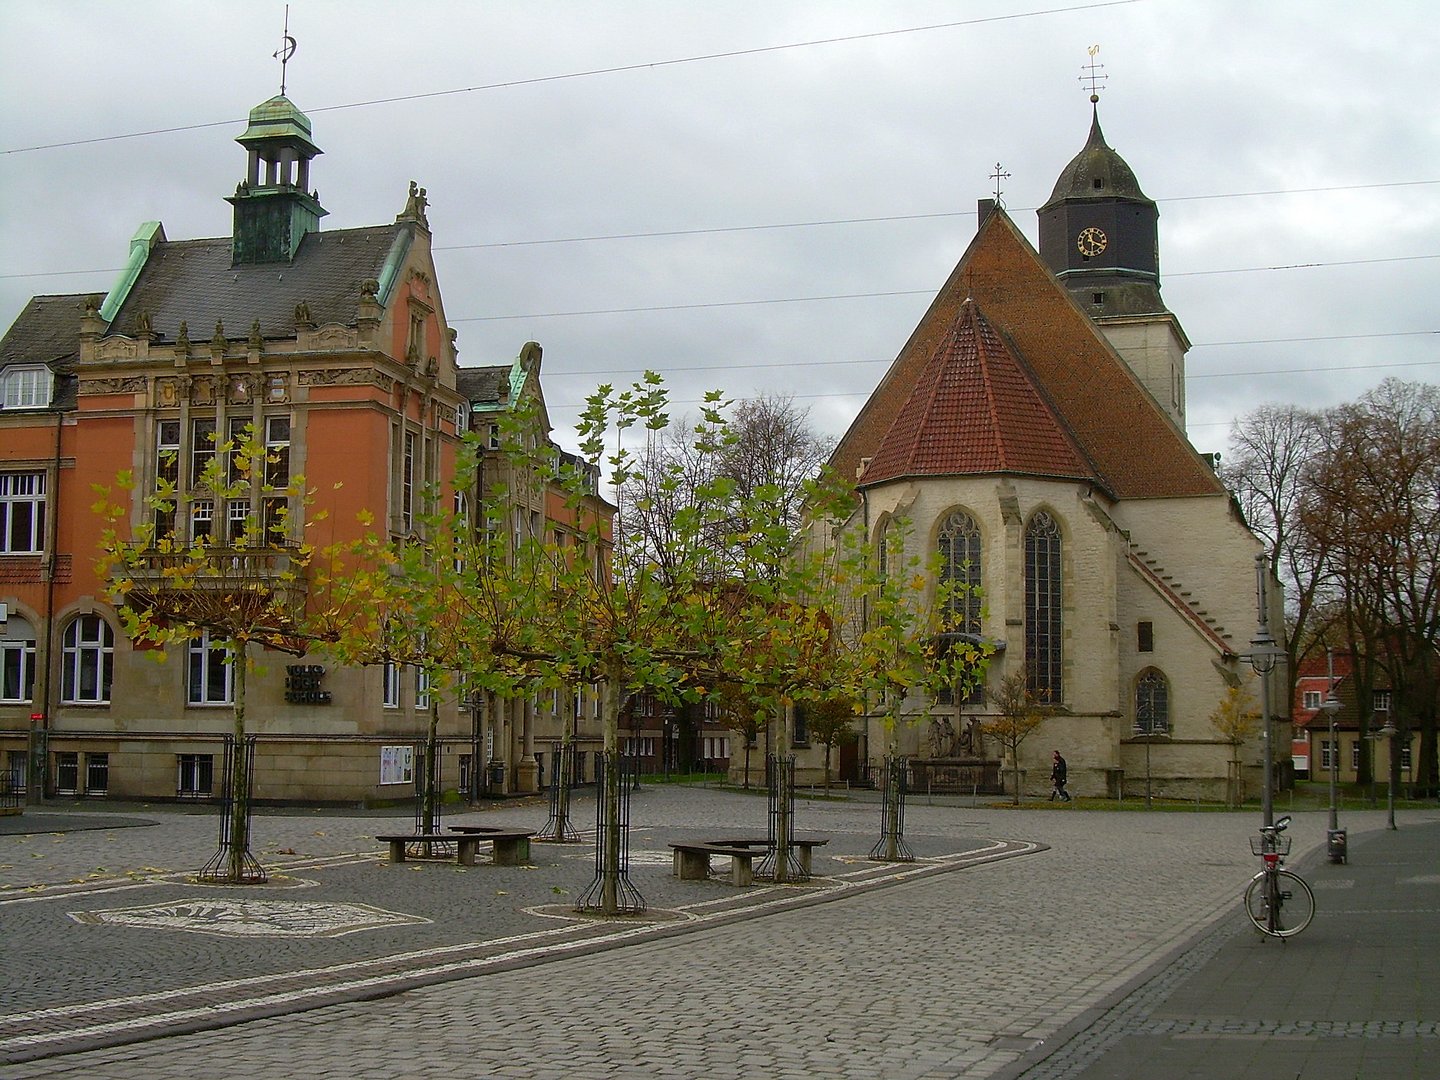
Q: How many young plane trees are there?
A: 6